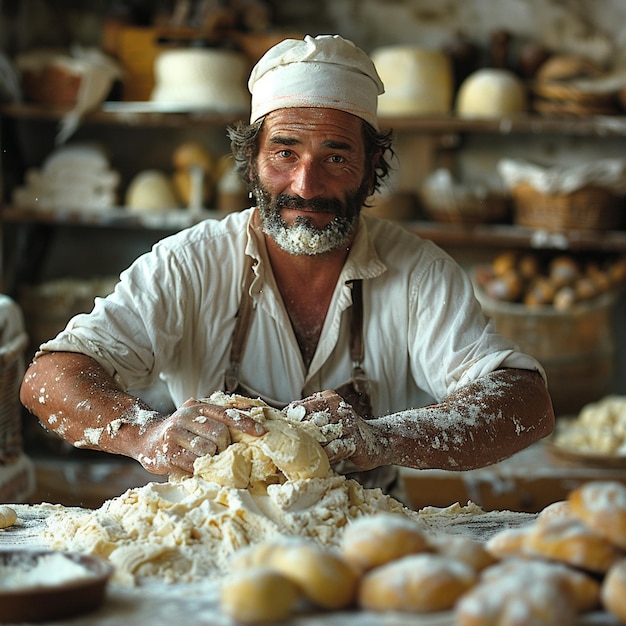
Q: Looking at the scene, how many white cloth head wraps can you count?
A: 1